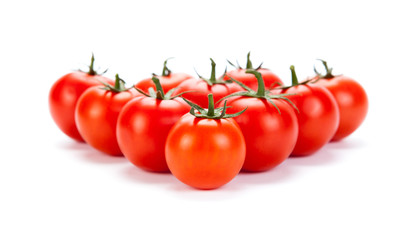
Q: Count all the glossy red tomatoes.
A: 10